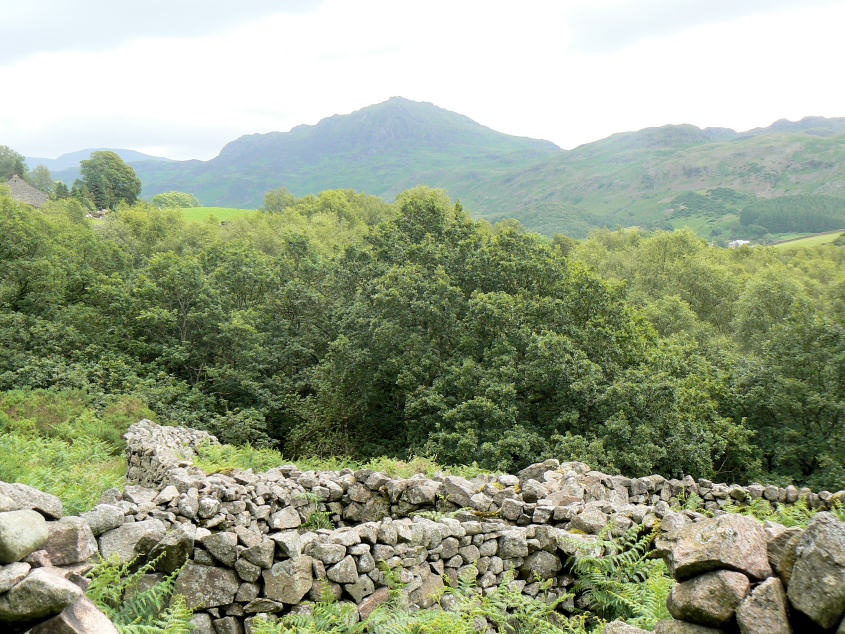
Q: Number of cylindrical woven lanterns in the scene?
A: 0